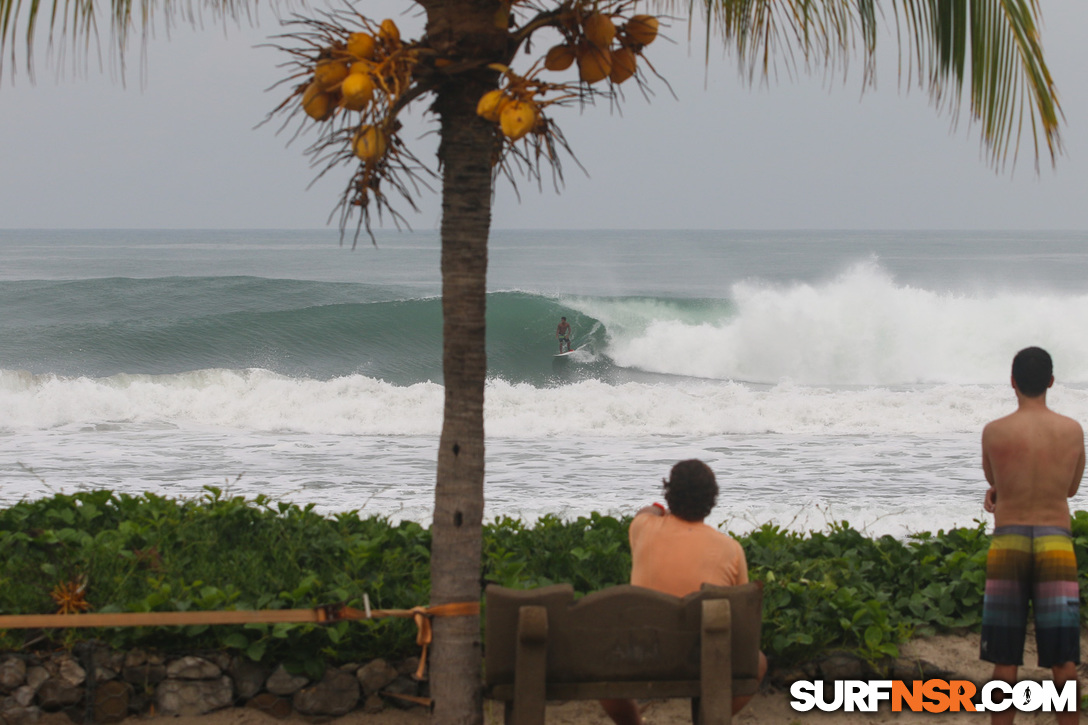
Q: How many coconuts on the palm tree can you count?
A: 14